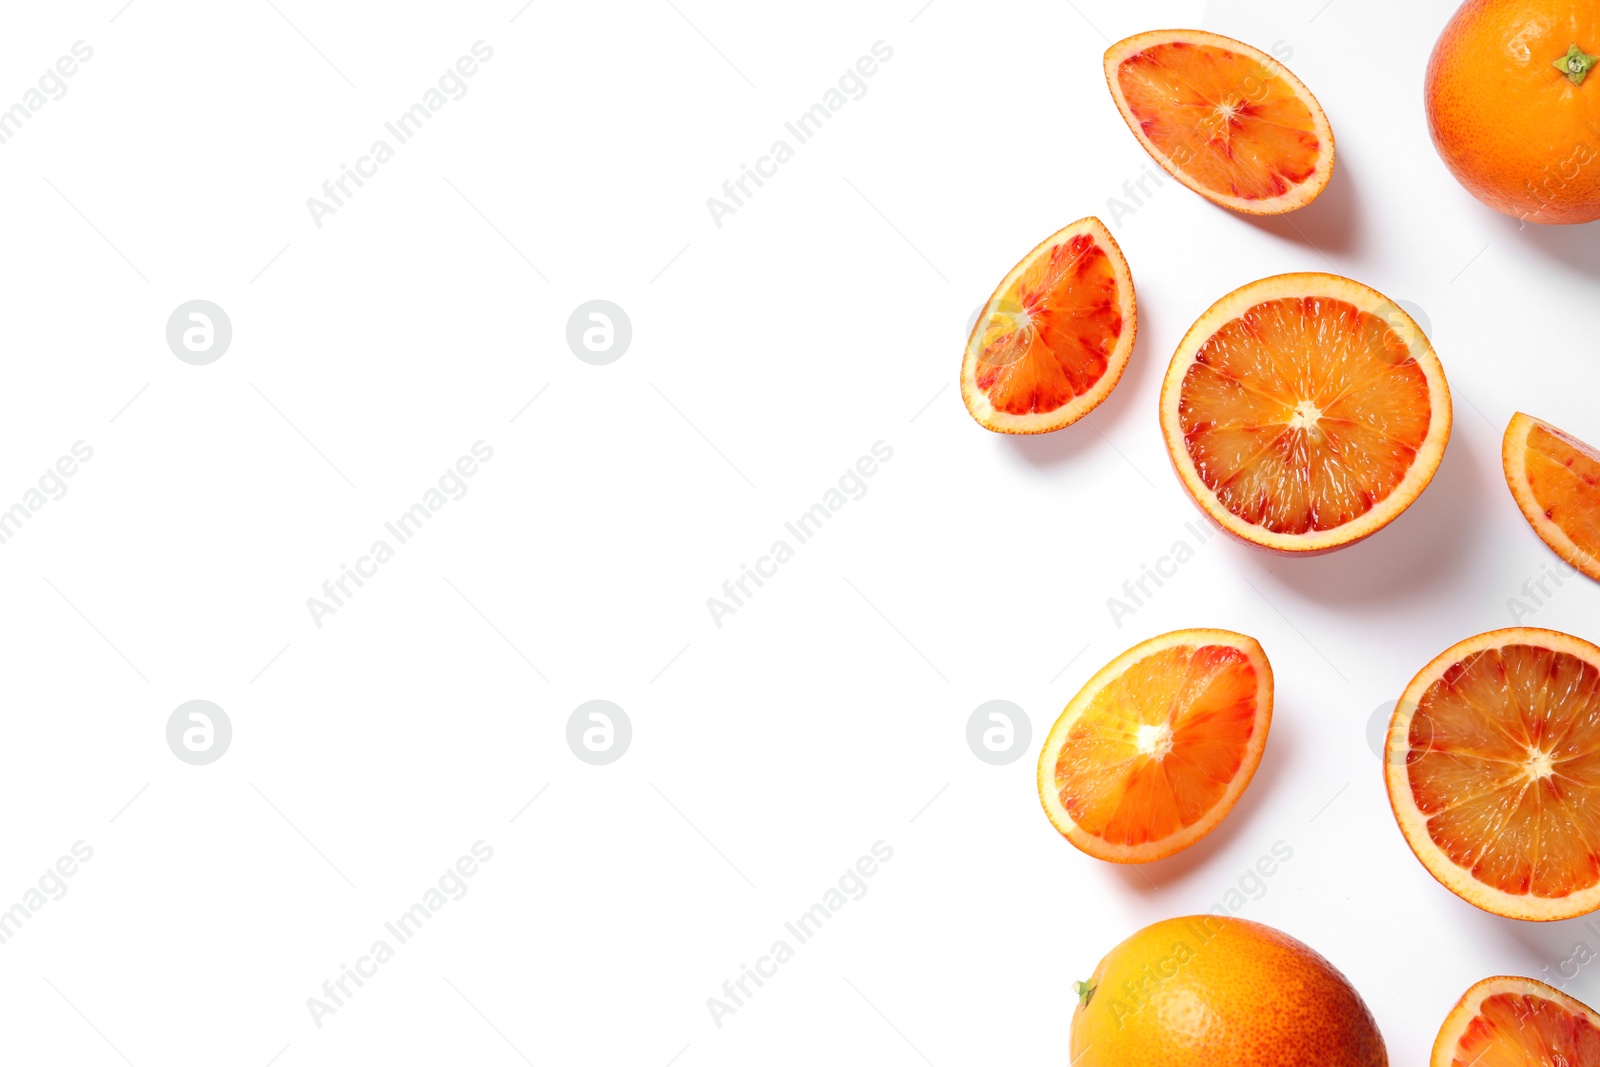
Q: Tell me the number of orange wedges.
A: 5